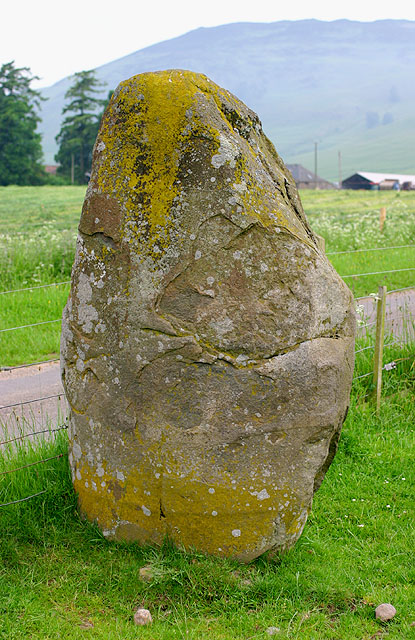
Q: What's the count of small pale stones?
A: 2